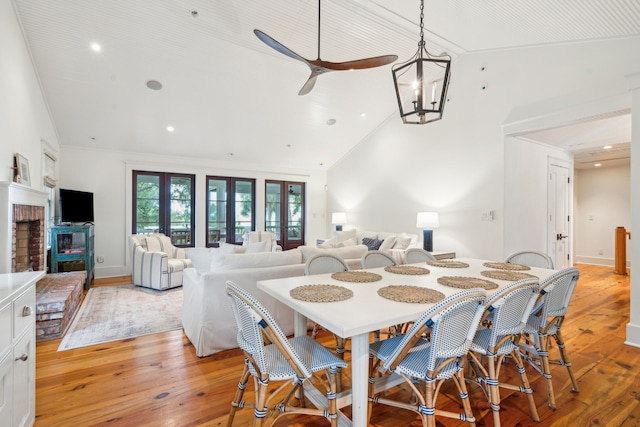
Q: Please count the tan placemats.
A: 8